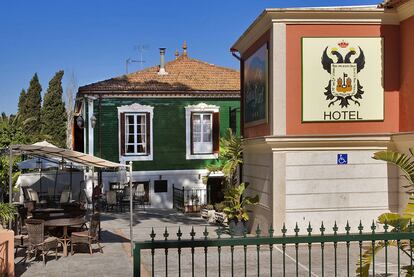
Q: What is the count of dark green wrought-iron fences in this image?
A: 1